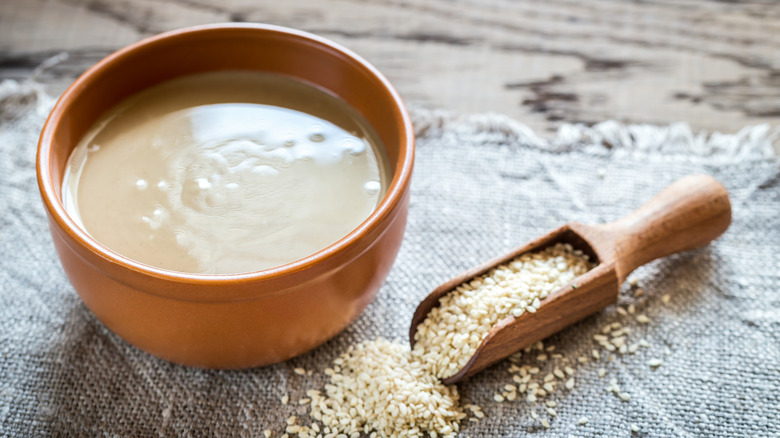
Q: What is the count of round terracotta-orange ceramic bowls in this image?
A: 1